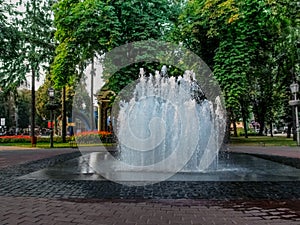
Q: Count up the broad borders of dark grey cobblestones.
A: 1